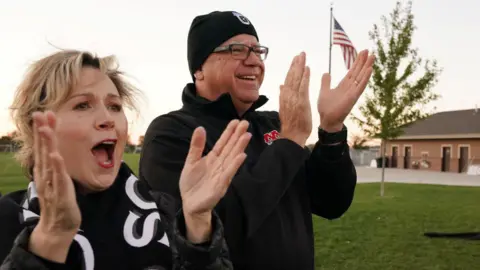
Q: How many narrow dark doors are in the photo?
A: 4